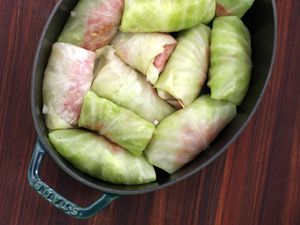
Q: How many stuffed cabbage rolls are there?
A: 11